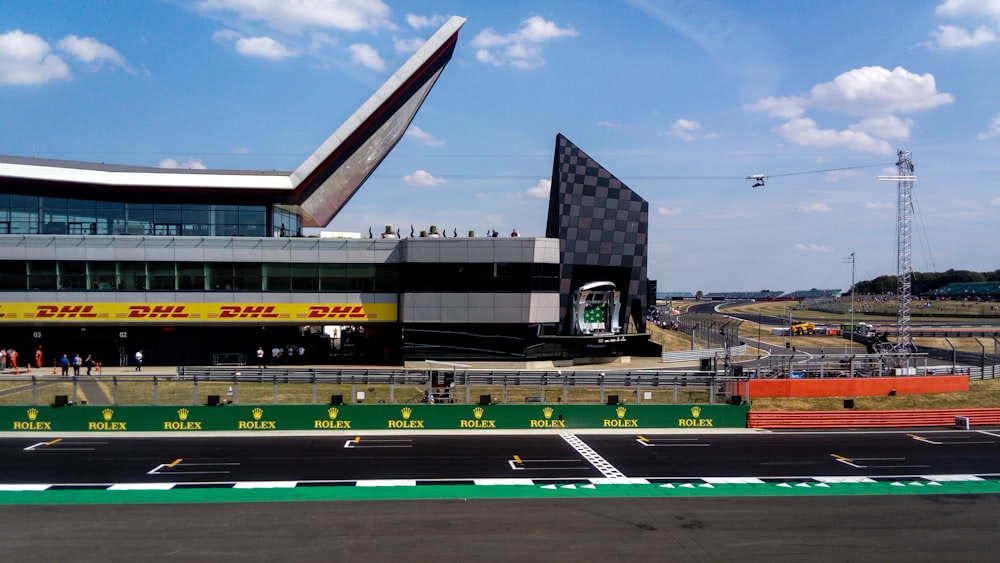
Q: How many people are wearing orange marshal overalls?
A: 3